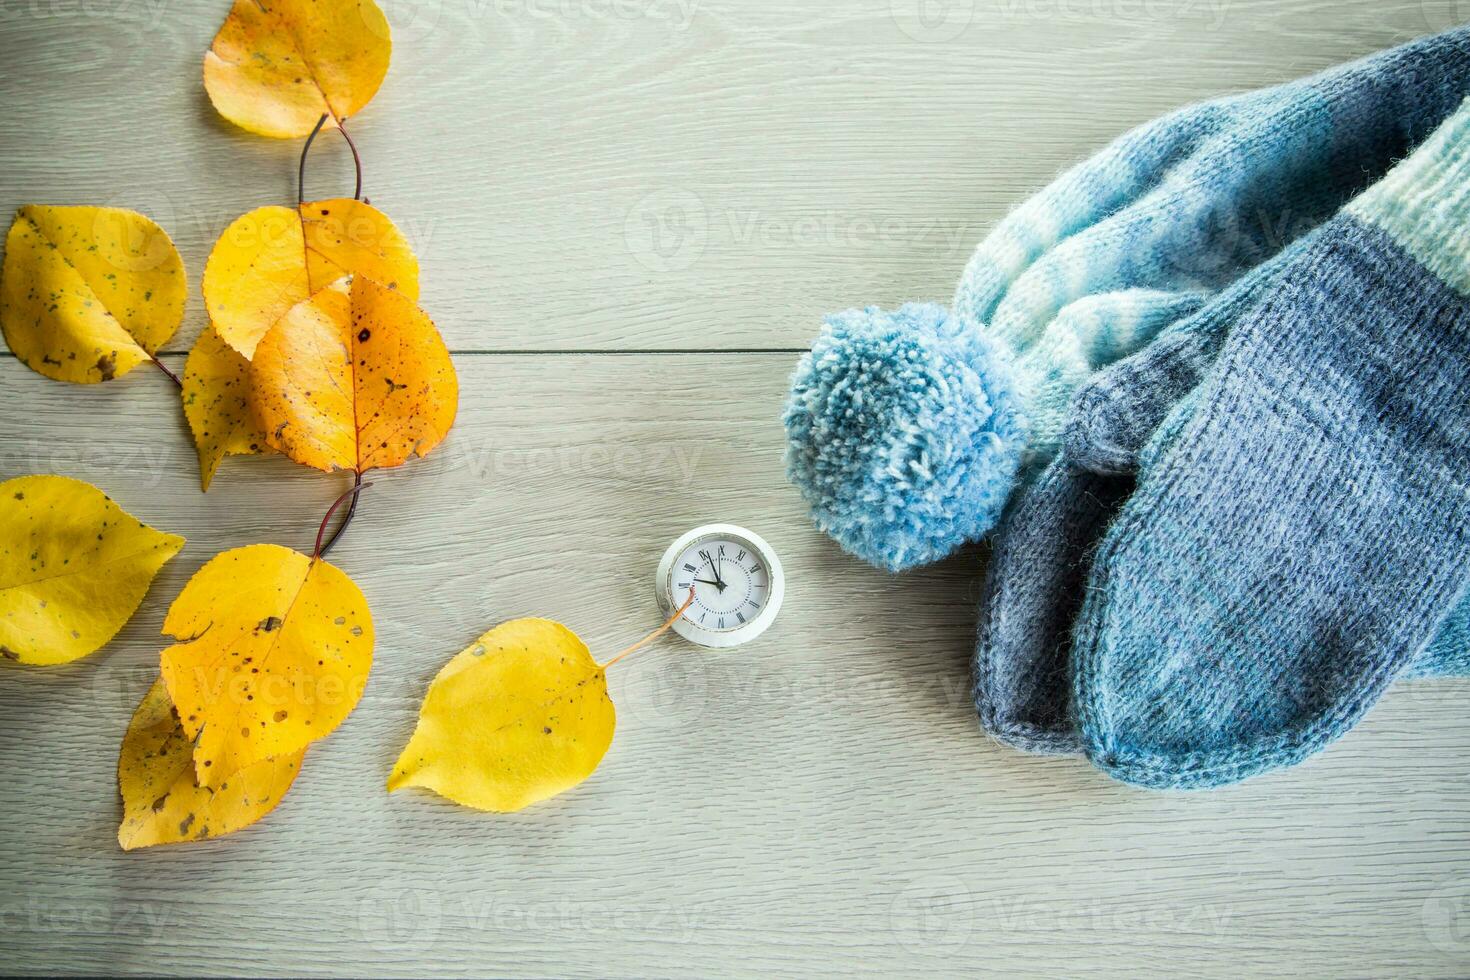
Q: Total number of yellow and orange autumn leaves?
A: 9